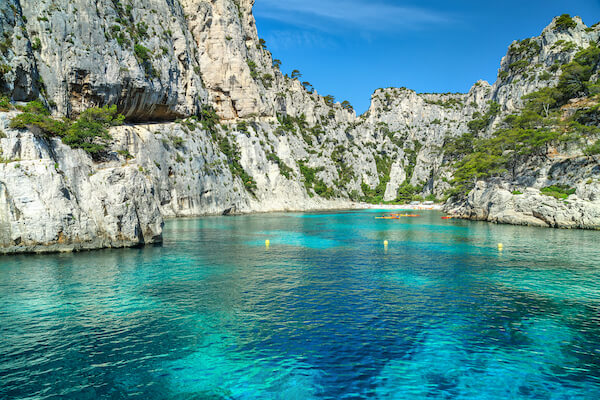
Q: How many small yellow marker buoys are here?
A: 3